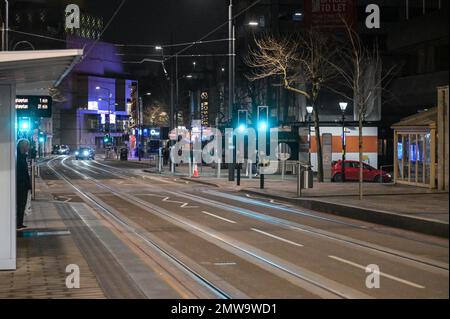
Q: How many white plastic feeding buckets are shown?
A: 0